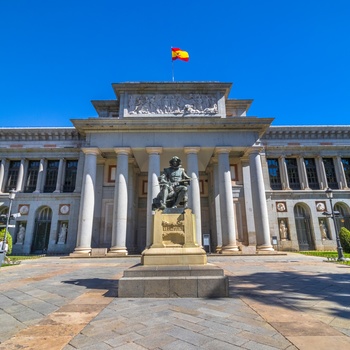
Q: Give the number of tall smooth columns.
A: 6